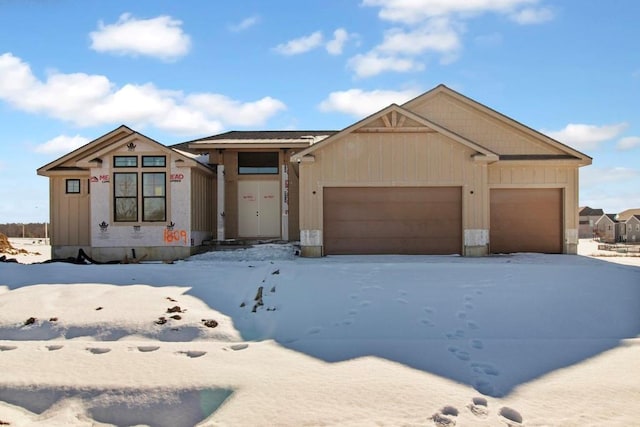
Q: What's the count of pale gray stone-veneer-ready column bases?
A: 3